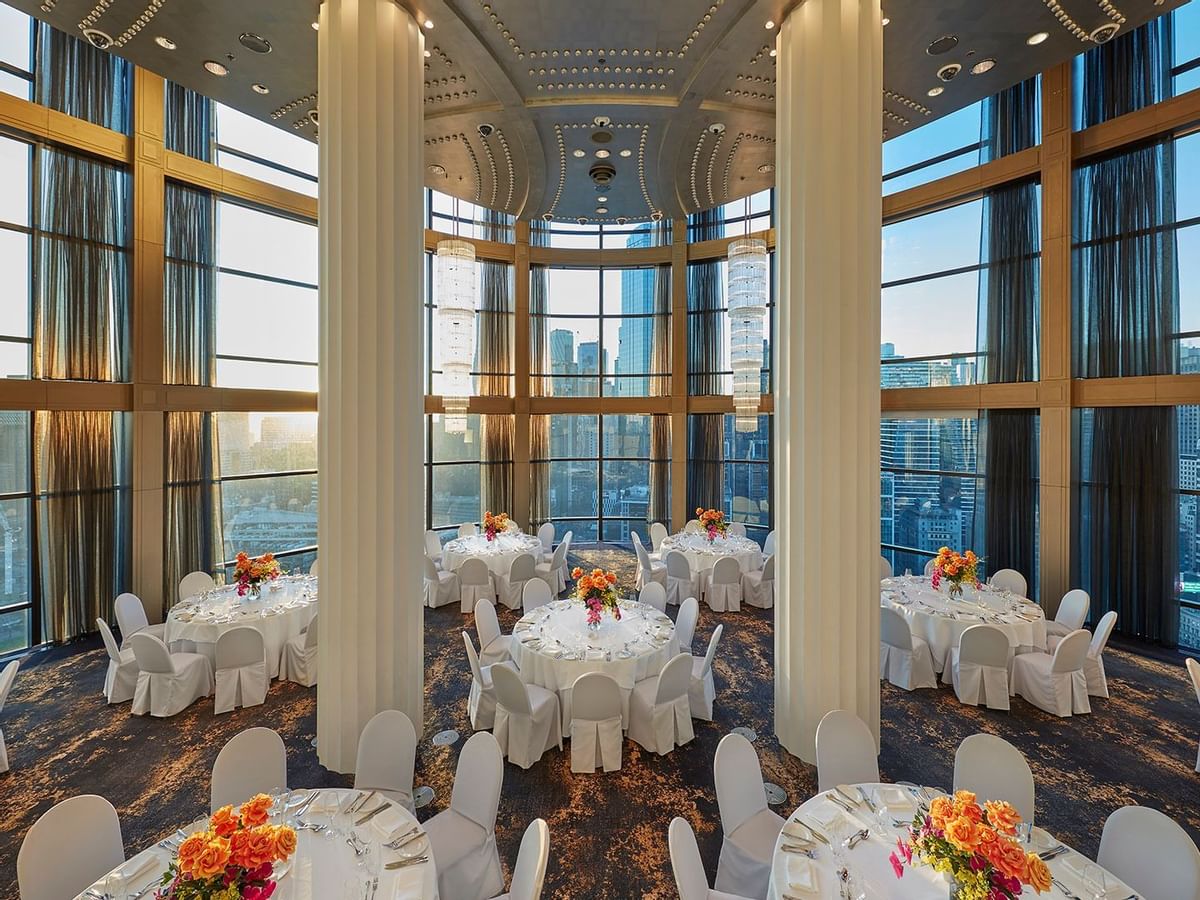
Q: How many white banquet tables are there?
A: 7